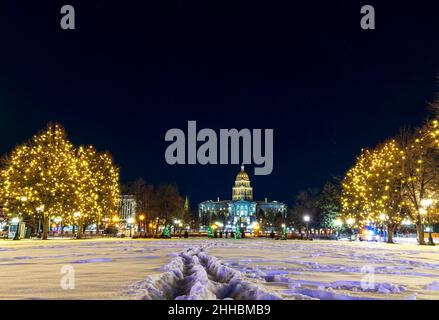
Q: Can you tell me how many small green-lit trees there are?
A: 4